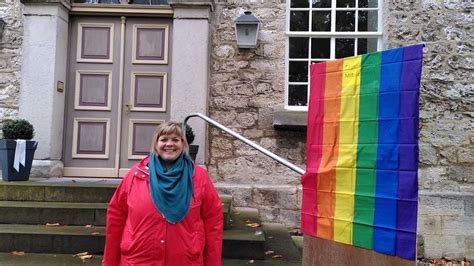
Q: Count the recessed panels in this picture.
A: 6